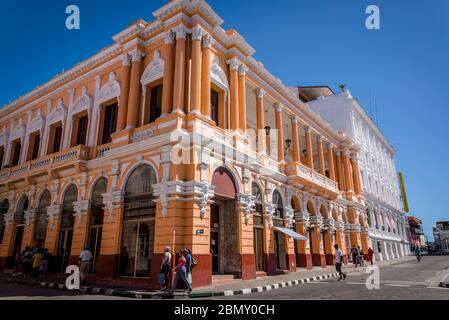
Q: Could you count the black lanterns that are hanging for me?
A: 3